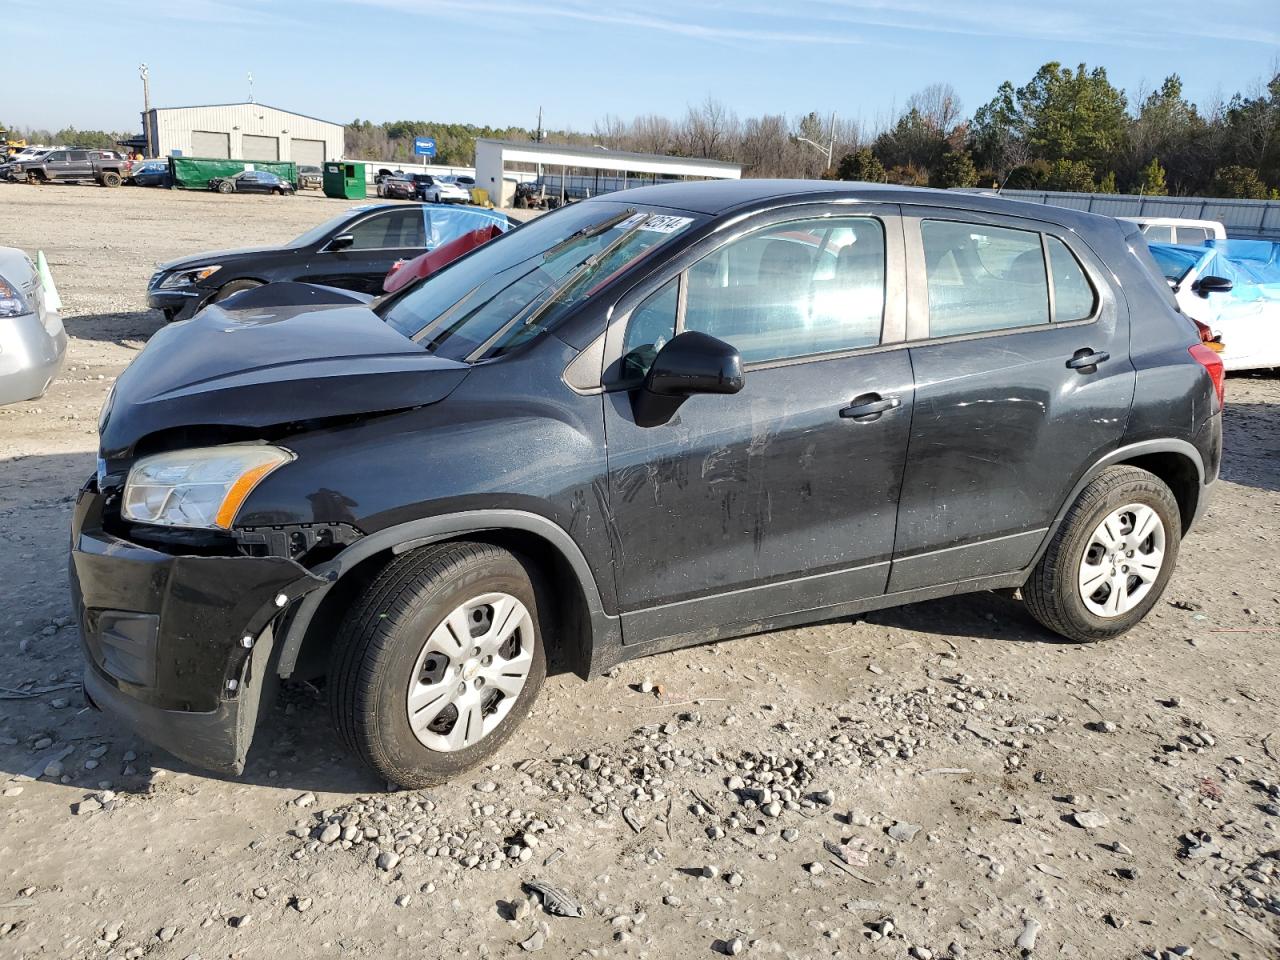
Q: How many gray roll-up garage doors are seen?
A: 3